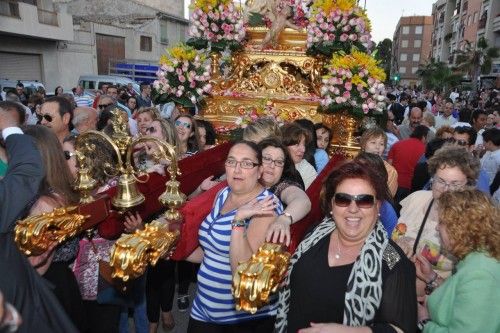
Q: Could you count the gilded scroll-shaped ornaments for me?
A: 3